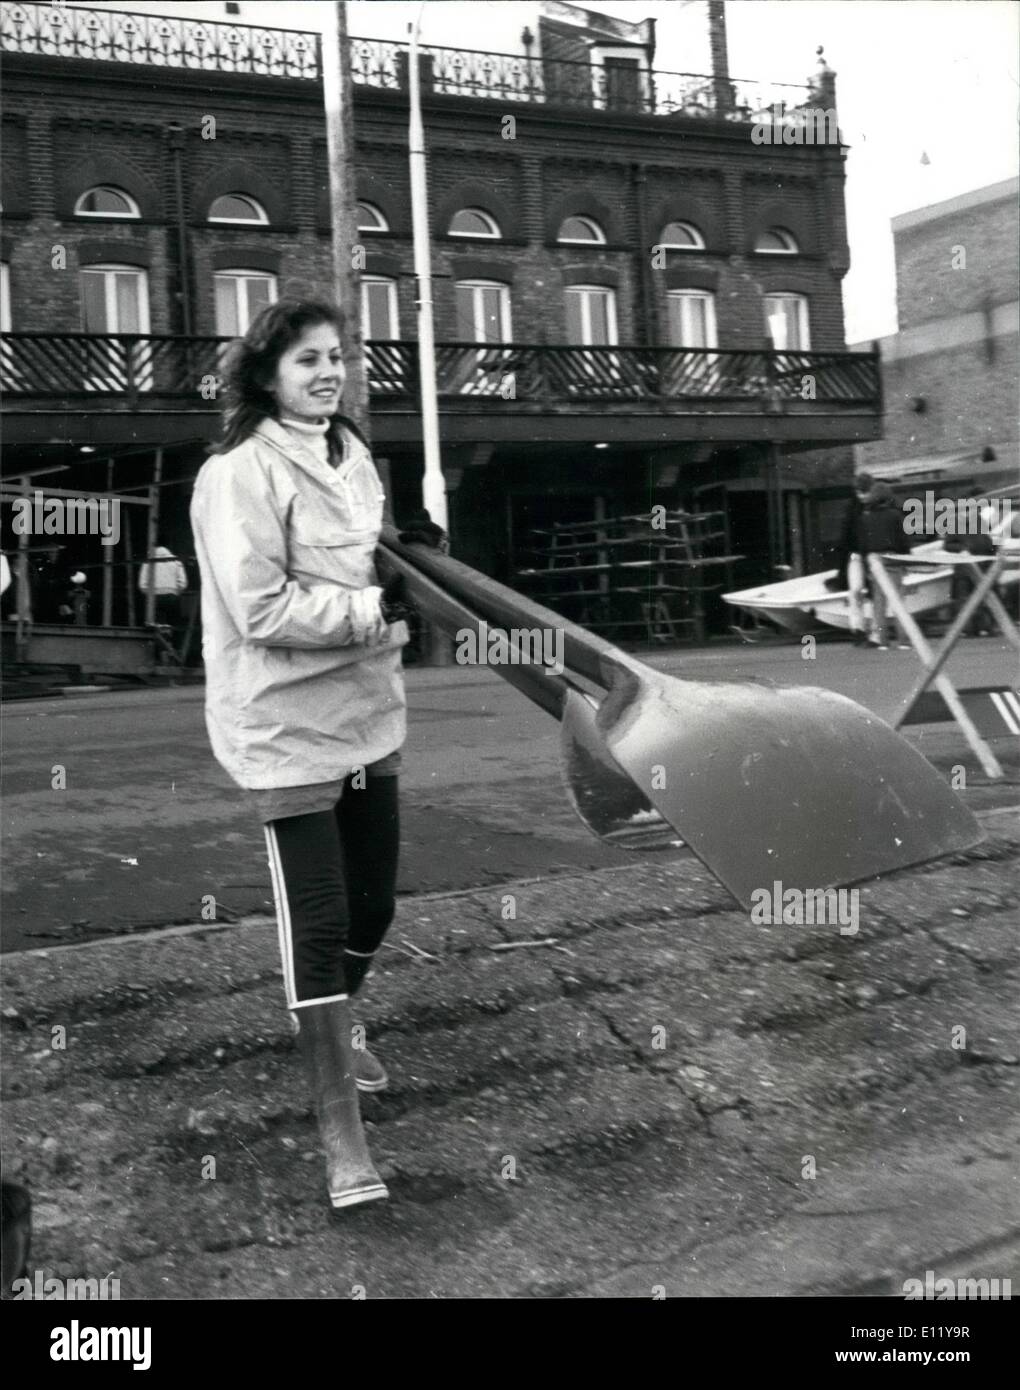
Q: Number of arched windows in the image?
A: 7